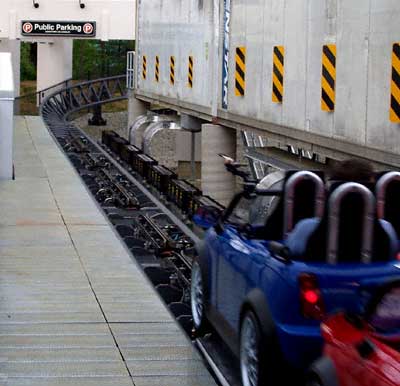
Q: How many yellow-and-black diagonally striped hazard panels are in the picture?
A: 8